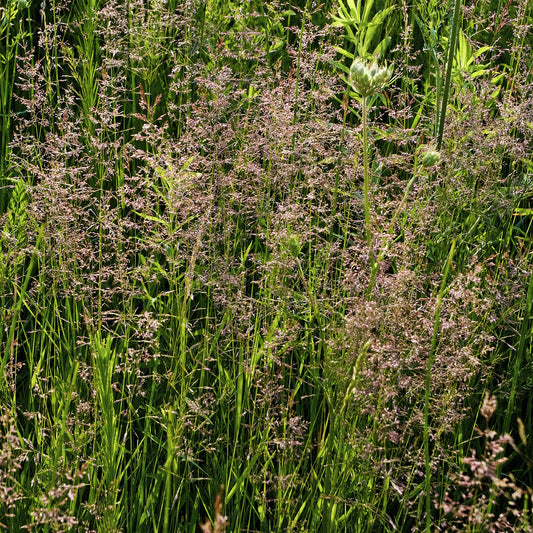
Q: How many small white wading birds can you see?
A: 0